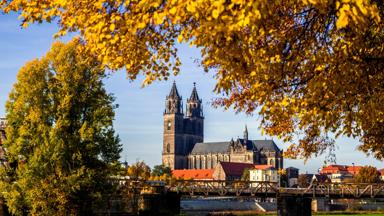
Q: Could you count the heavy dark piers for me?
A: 2